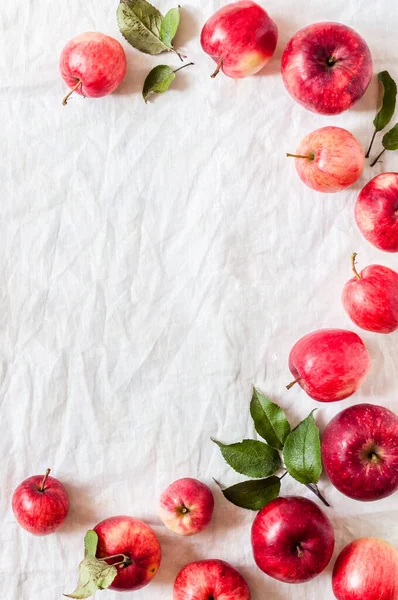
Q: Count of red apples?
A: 14